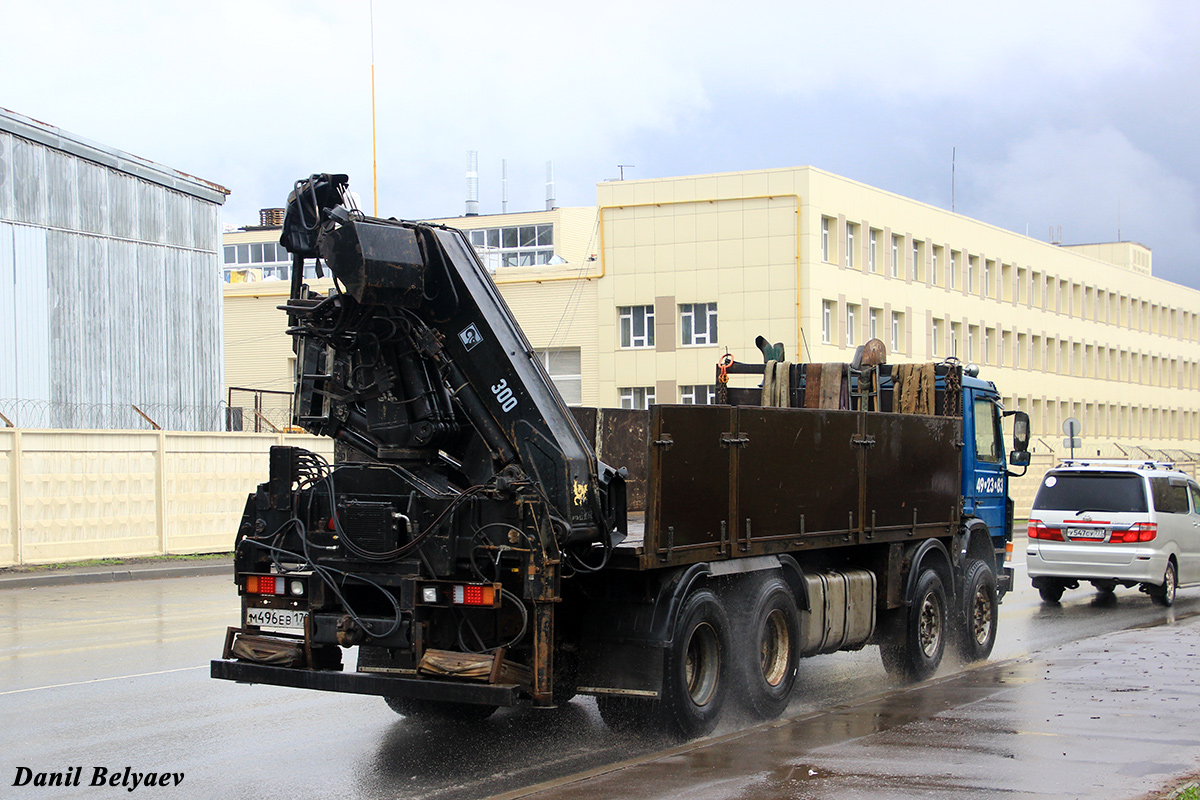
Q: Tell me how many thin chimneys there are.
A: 3